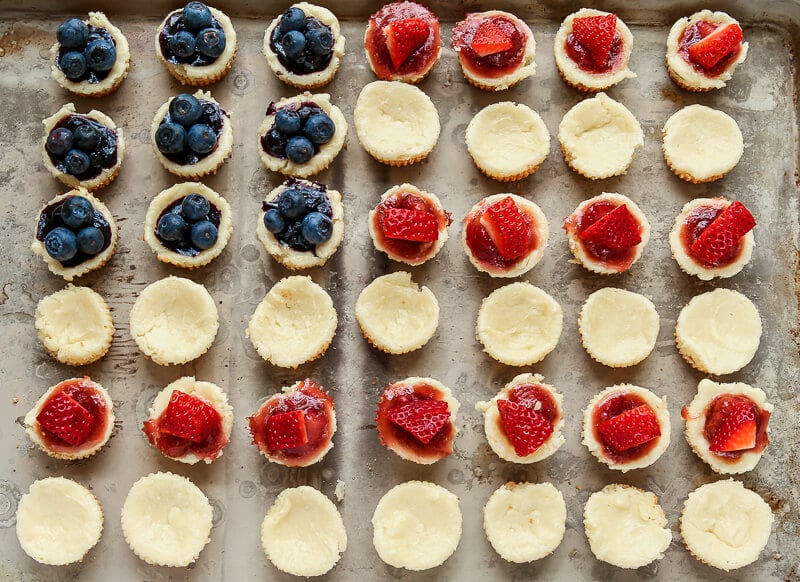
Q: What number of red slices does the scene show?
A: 15